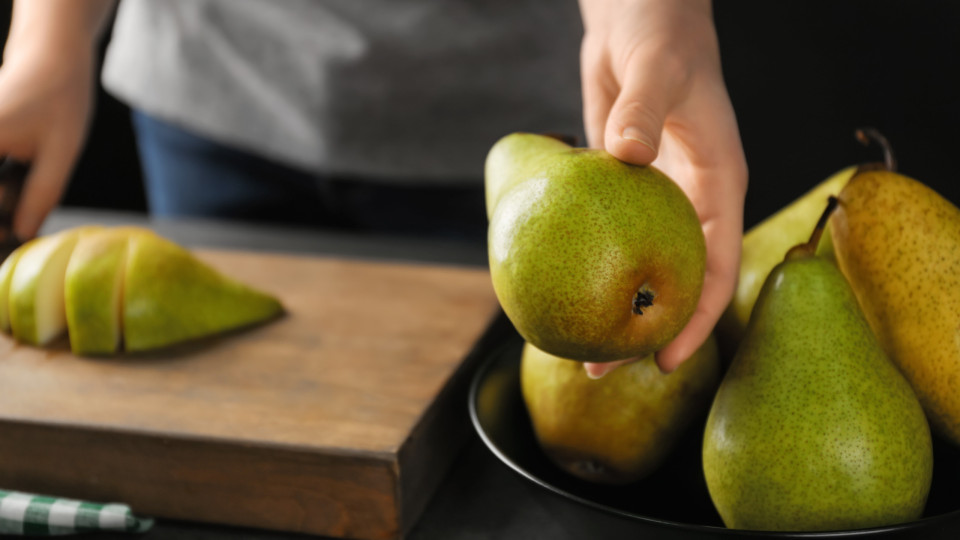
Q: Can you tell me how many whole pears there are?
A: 5